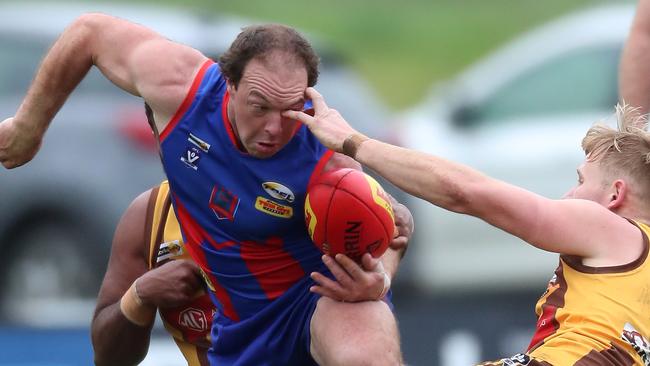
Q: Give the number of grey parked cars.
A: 1